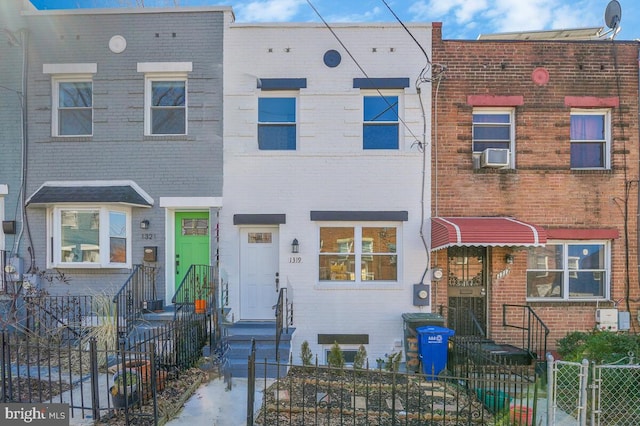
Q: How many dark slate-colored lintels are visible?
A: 5